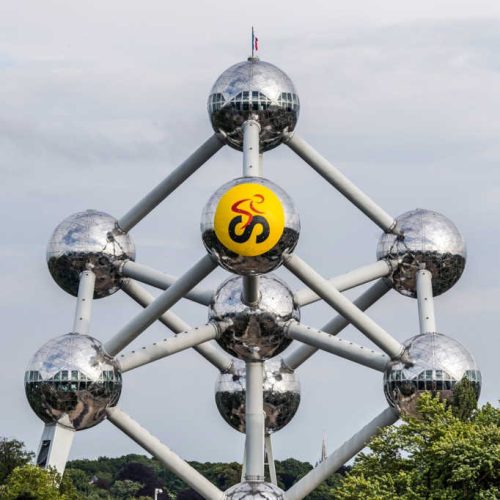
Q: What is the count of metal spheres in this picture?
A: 9